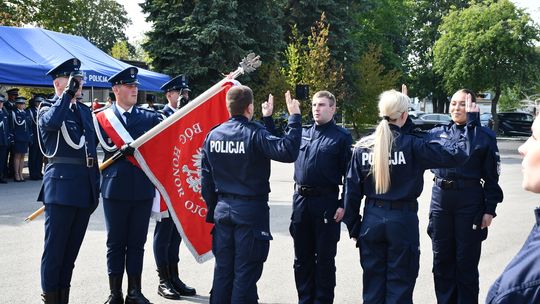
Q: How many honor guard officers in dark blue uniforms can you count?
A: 3